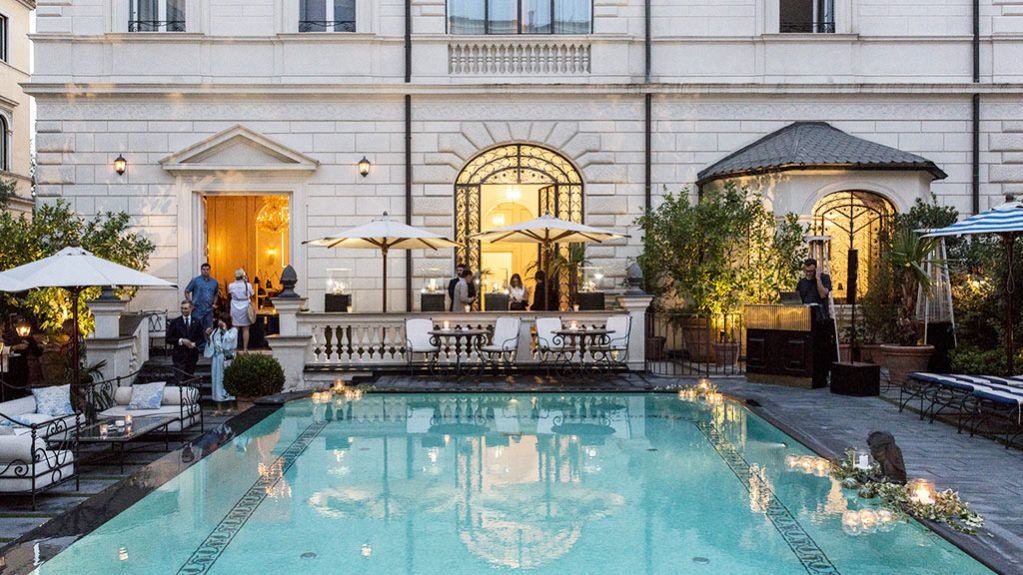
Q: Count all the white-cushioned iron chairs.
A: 4